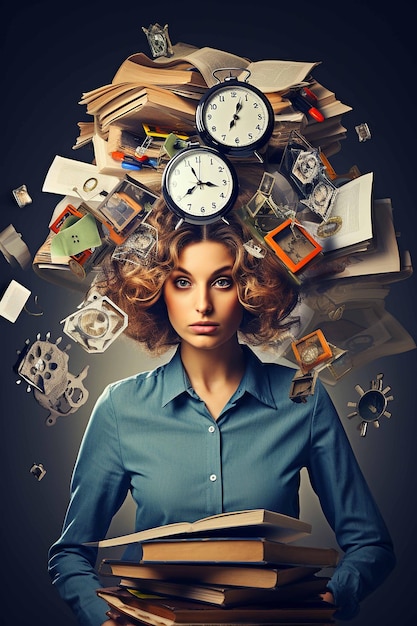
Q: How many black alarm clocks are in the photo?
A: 2